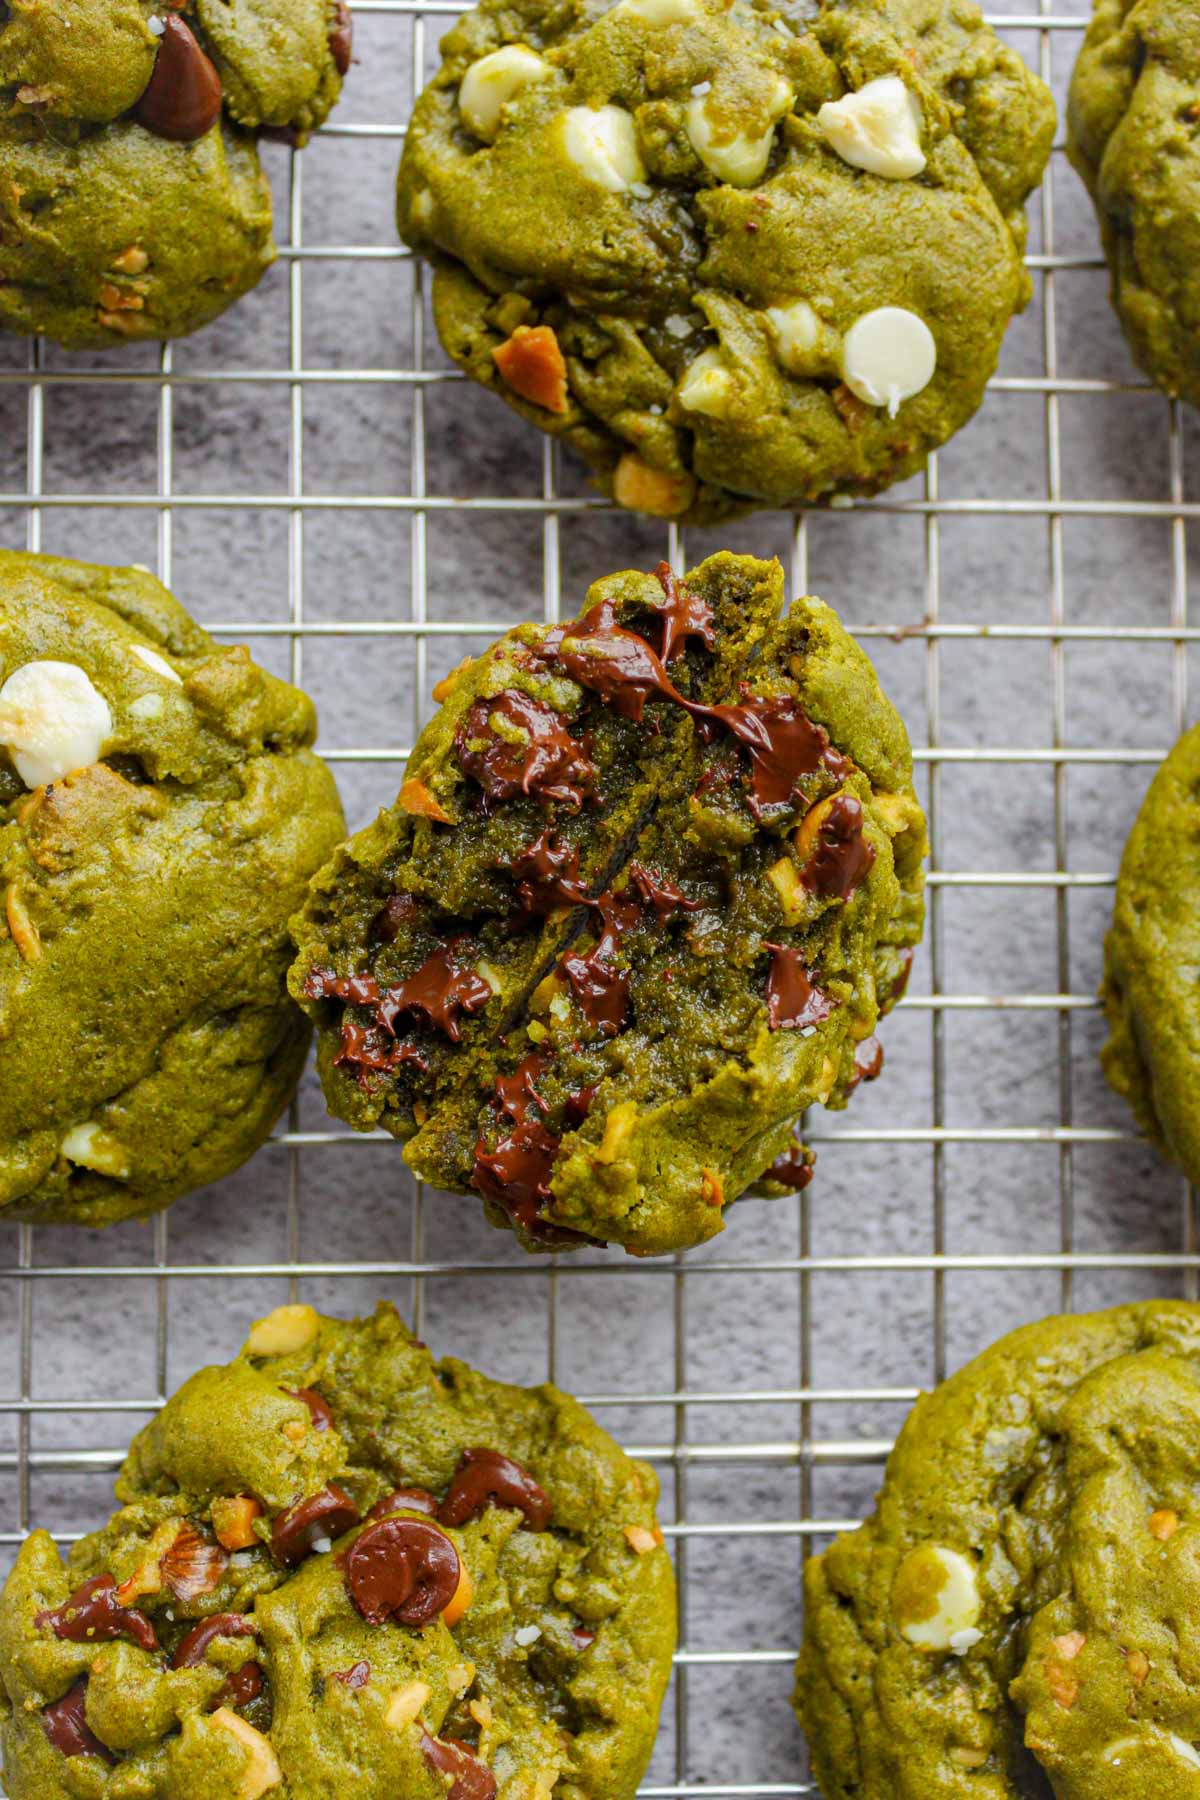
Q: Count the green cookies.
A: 8